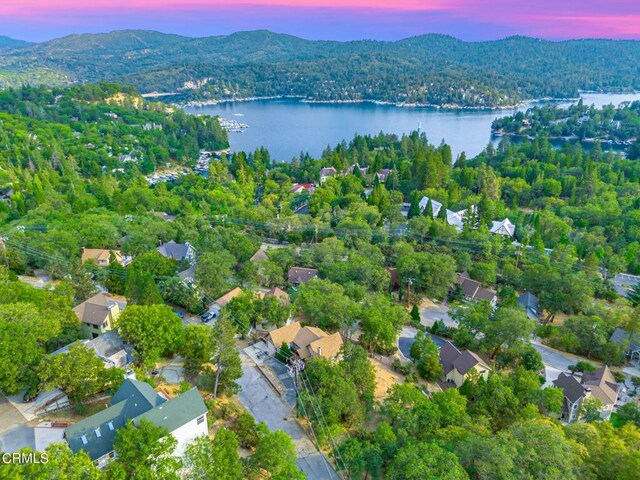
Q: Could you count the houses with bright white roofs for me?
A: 3